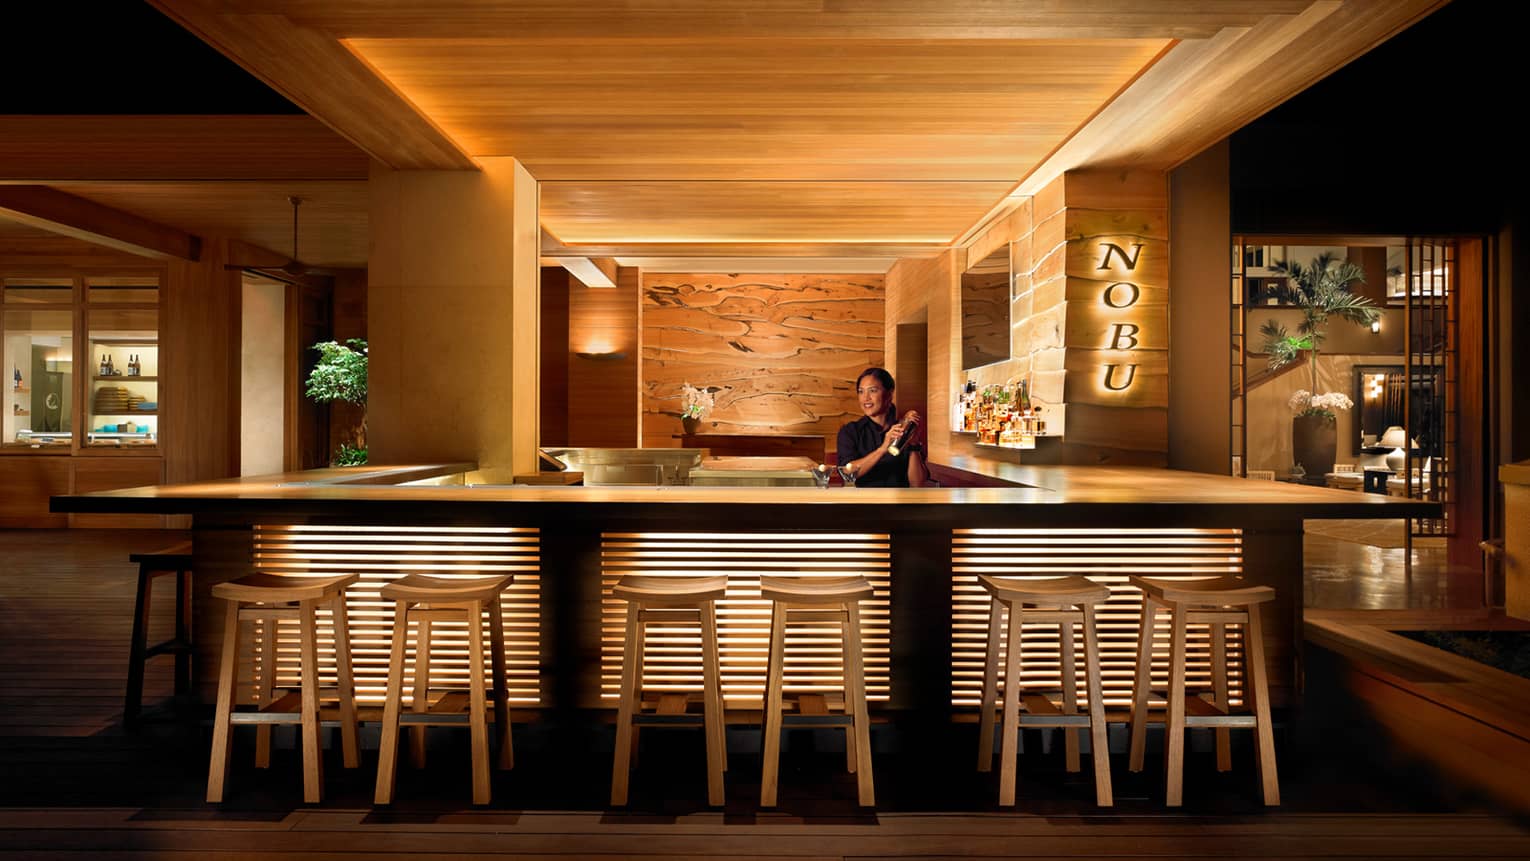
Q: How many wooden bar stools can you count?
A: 7